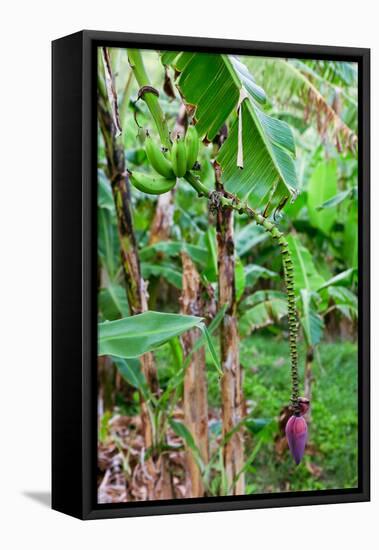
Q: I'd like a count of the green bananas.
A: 4